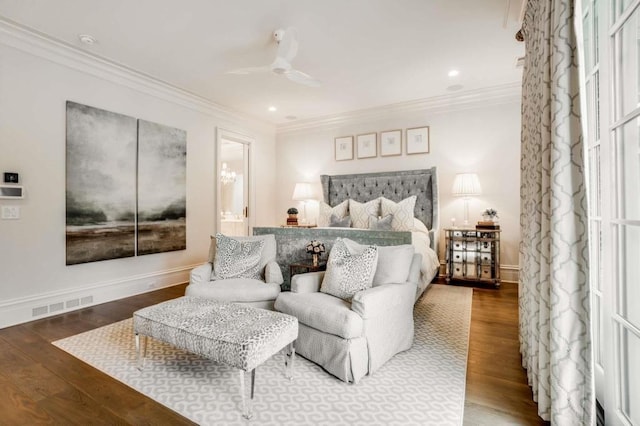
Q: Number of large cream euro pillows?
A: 3